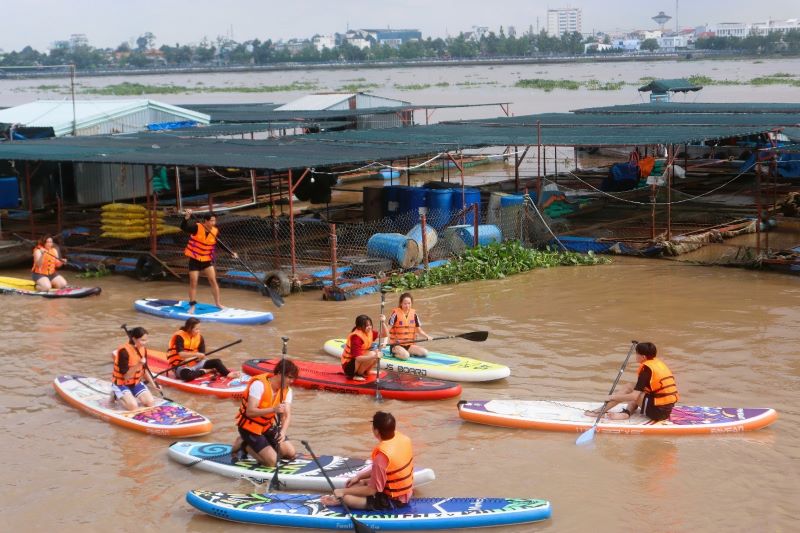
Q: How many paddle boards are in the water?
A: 9